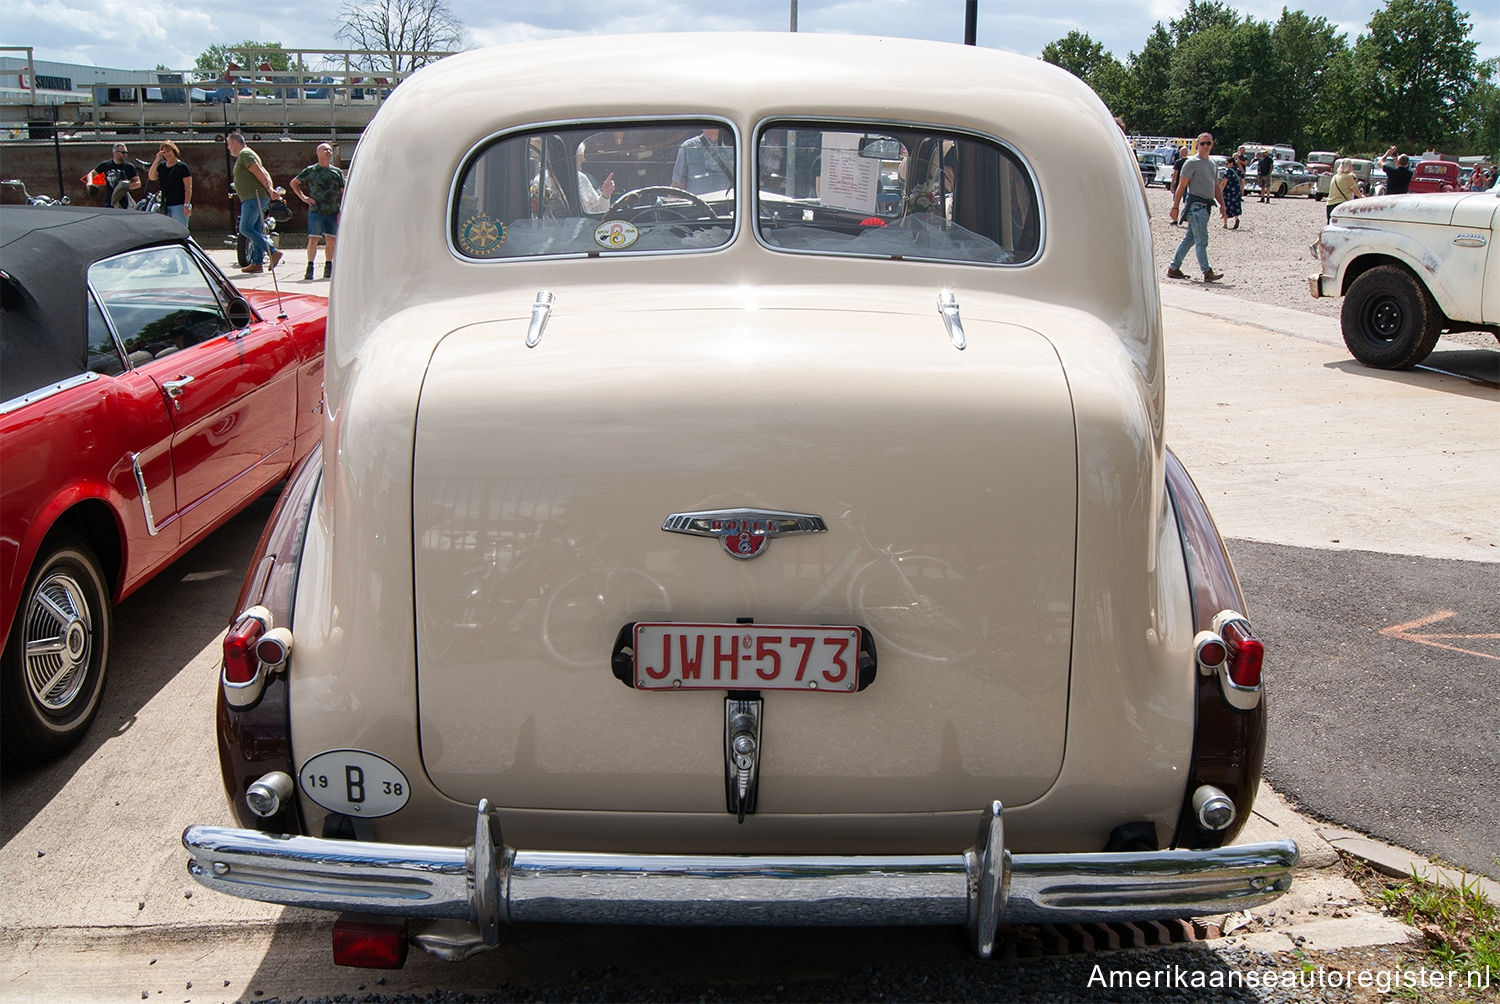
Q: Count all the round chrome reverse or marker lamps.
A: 2